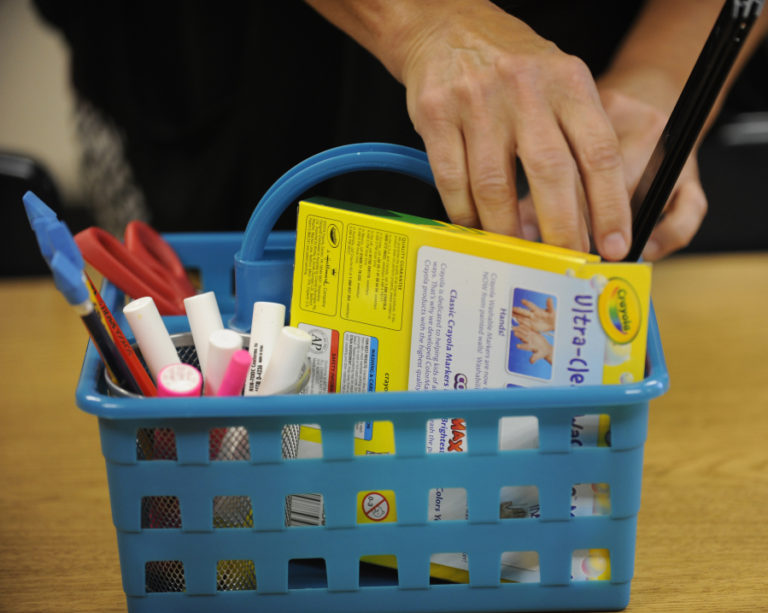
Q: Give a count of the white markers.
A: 5